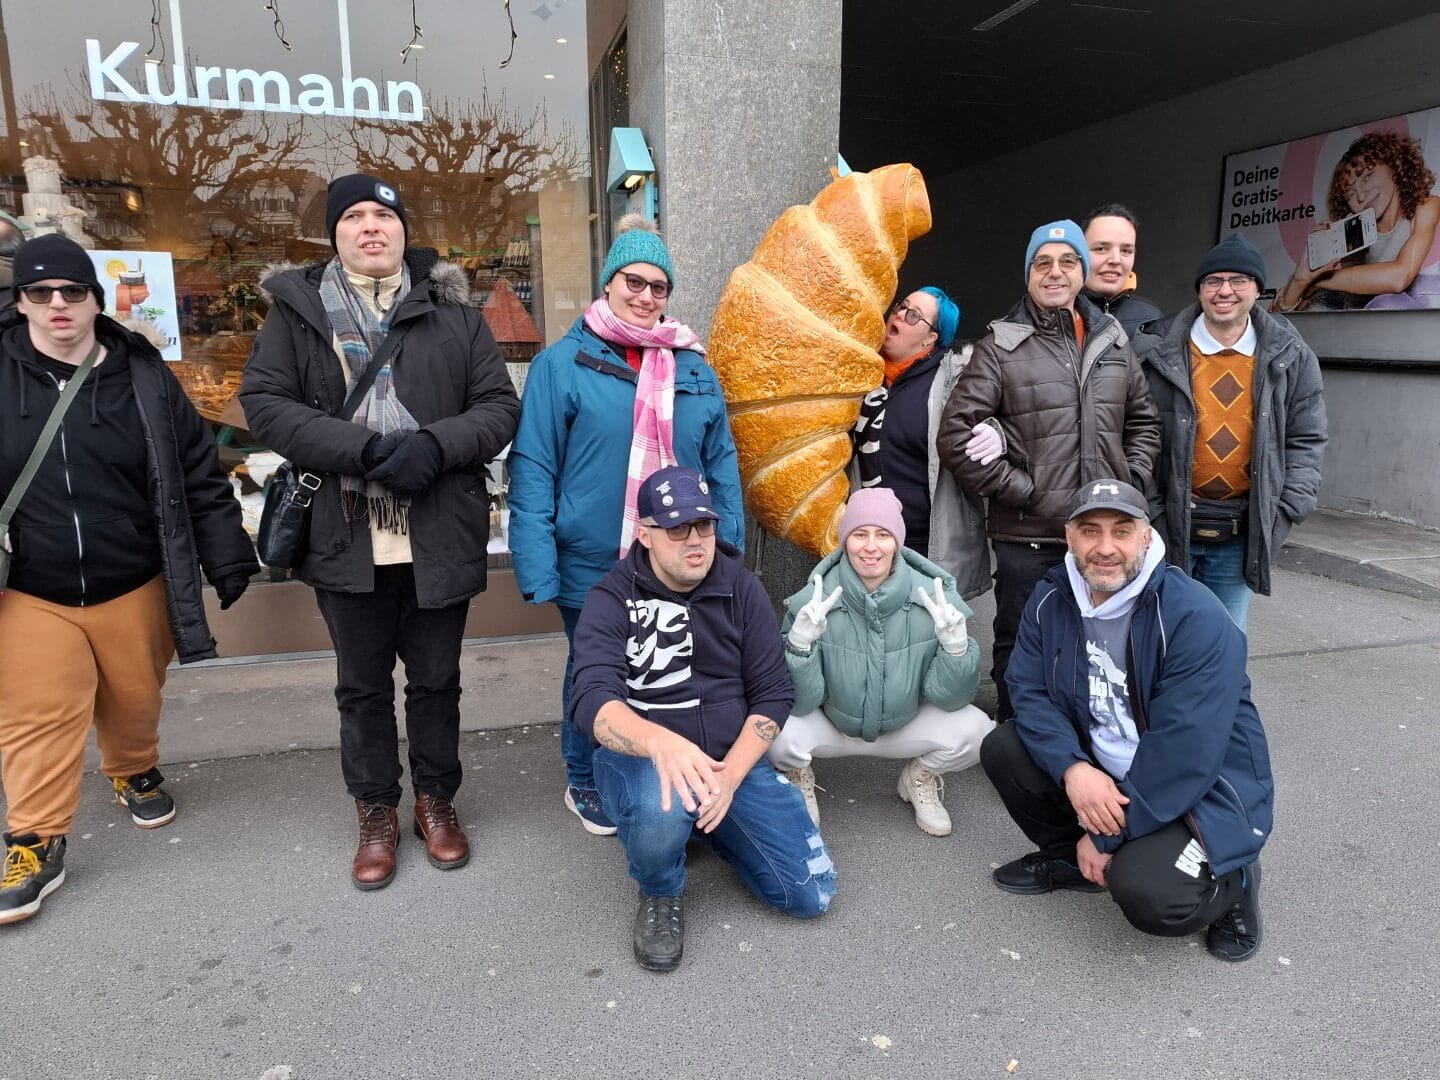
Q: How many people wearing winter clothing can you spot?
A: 10